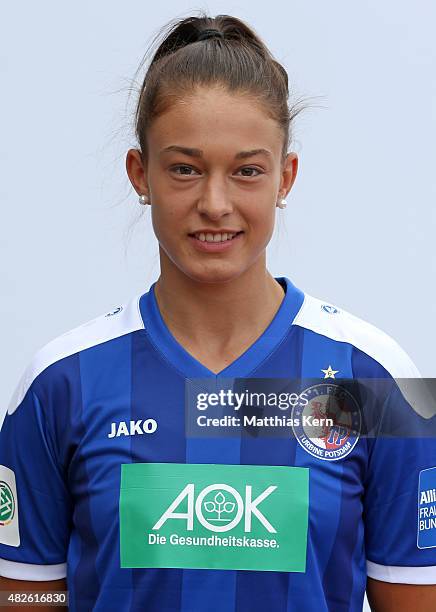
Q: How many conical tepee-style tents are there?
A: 0